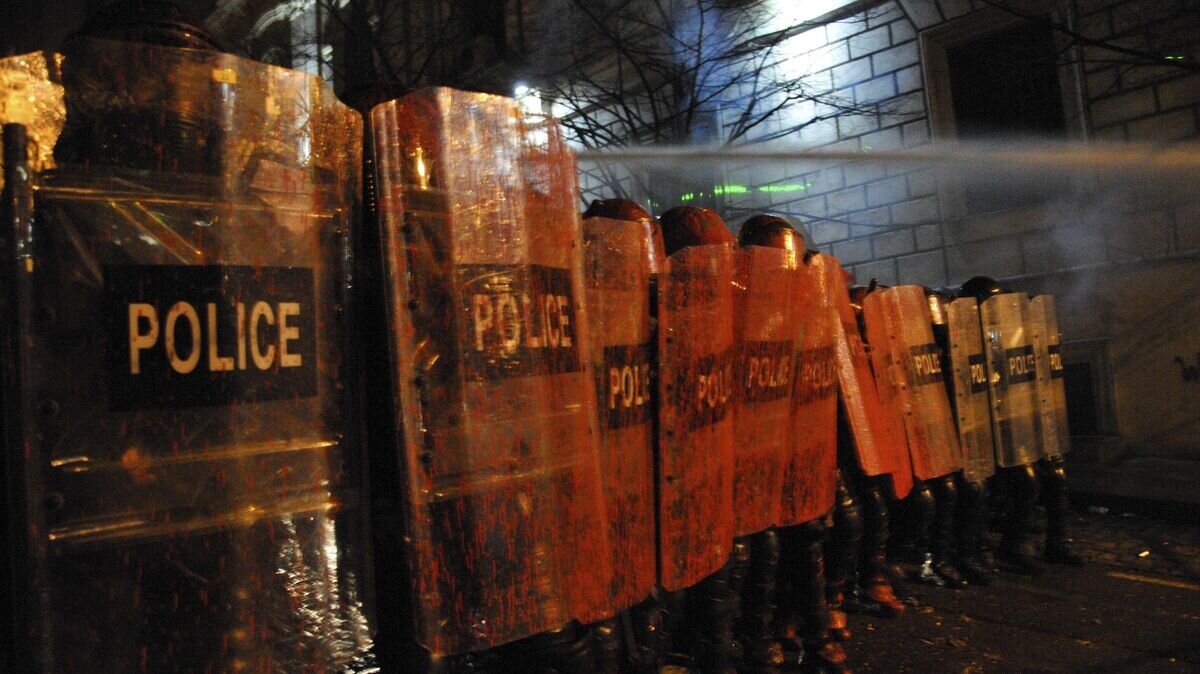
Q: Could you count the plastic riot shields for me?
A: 12